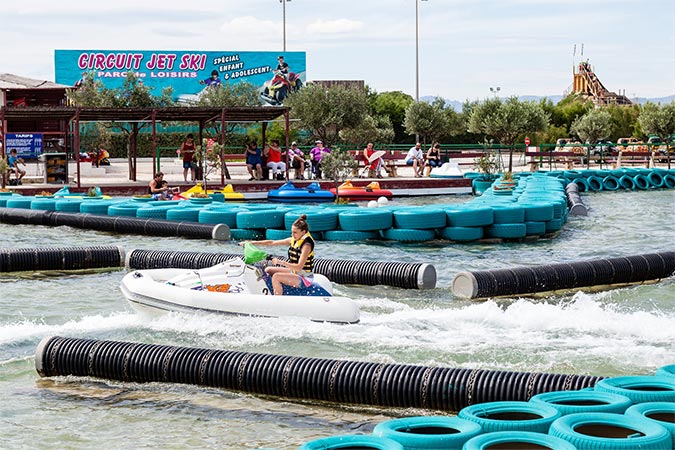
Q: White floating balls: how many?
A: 2